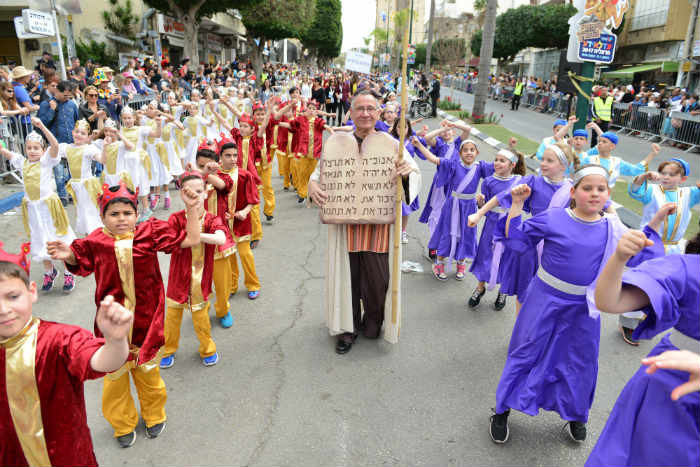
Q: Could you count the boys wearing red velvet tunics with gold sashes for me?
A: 11